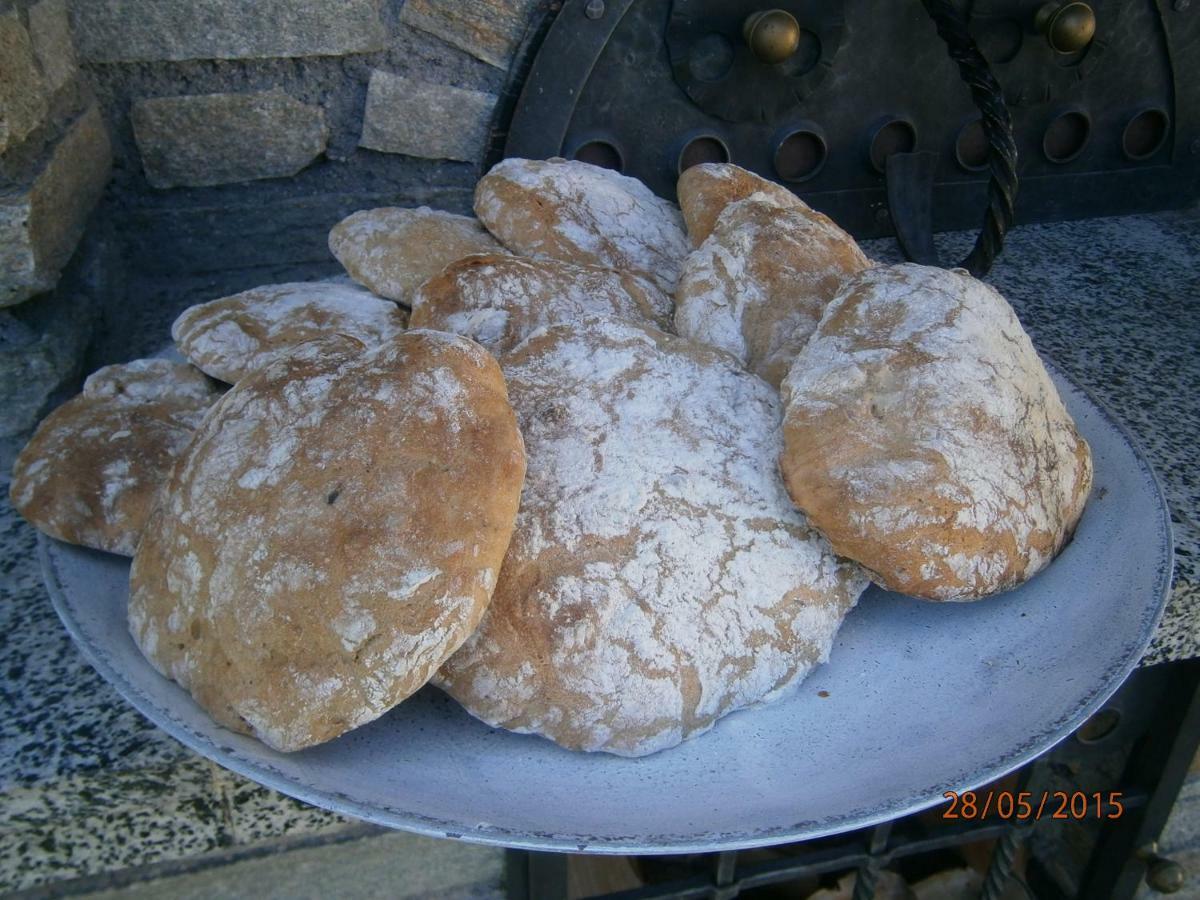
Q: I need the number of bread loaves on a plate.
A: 10